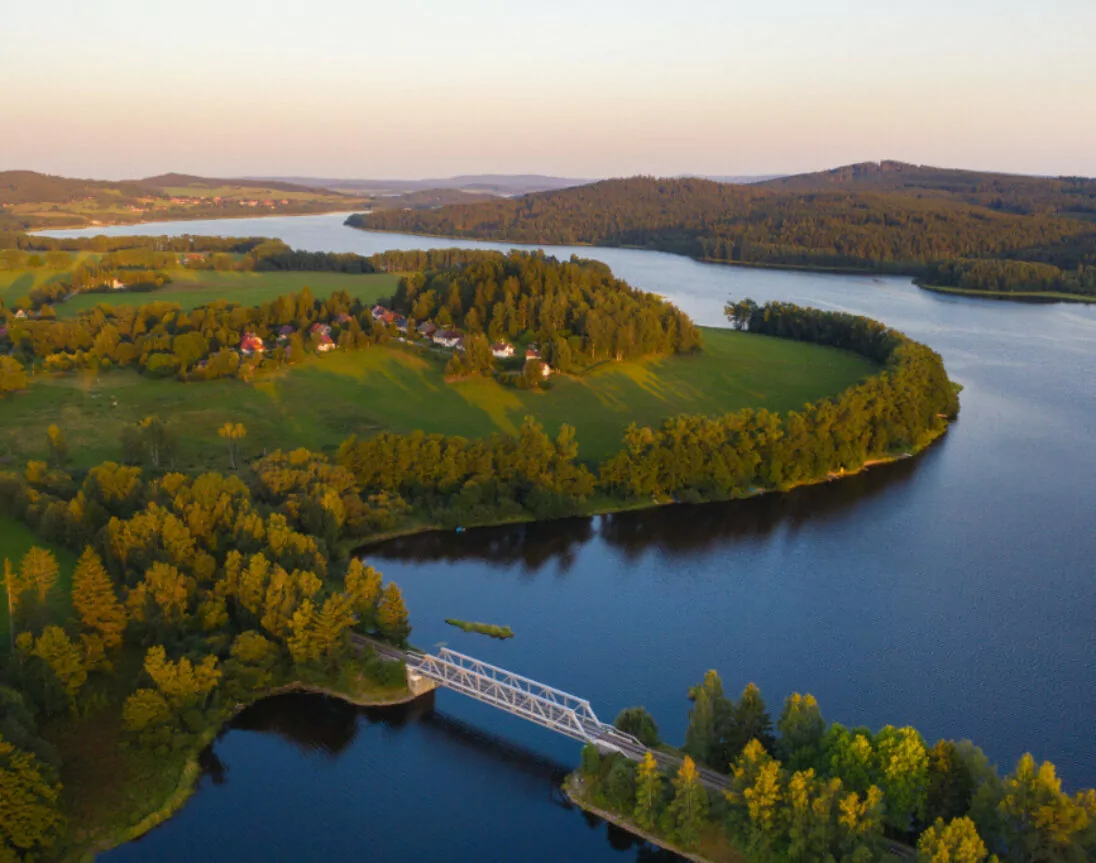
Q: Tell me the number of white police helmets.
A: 0